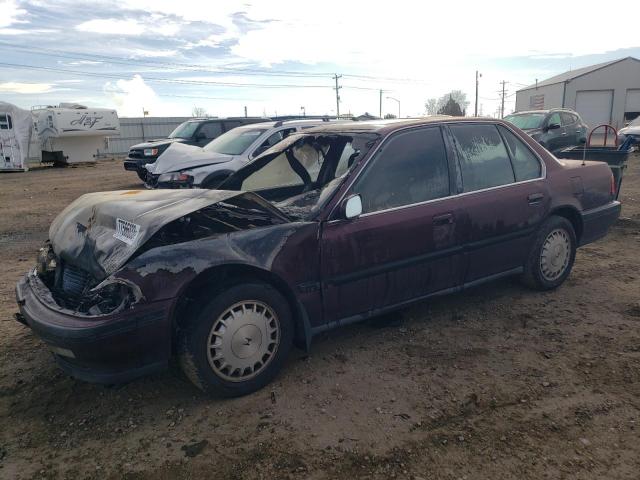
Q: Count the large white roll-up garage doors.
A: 2